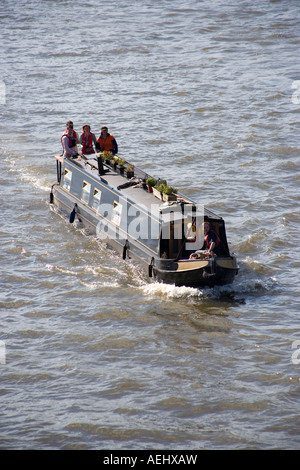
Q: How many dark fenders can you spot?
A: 4